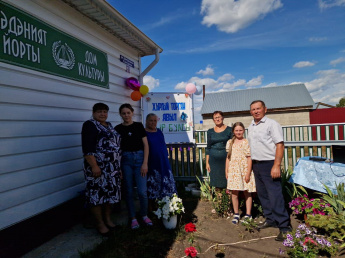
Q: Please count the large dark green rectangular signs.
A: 1